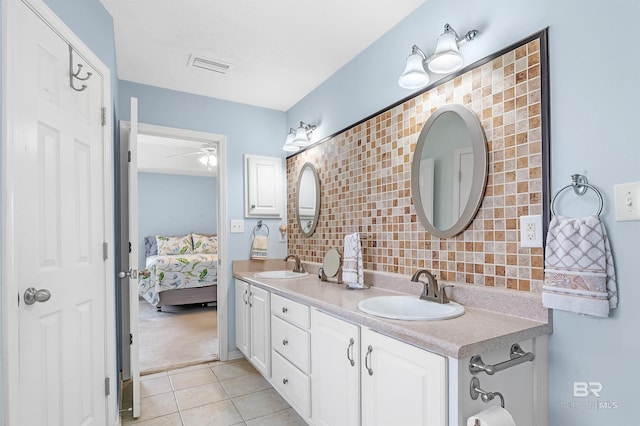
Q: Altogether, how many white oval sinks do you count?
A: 2